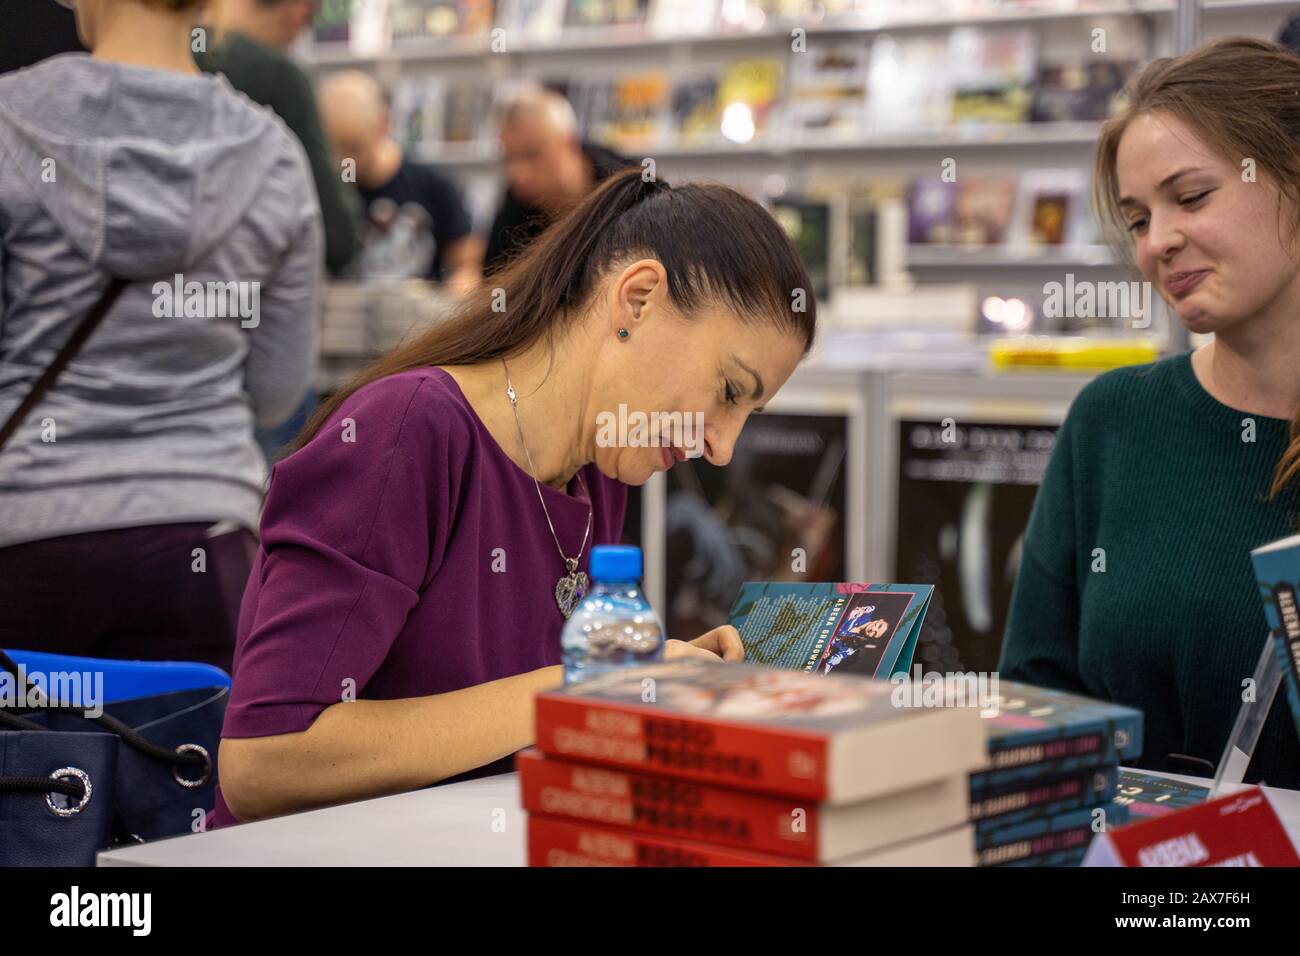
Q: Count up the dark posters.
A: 2